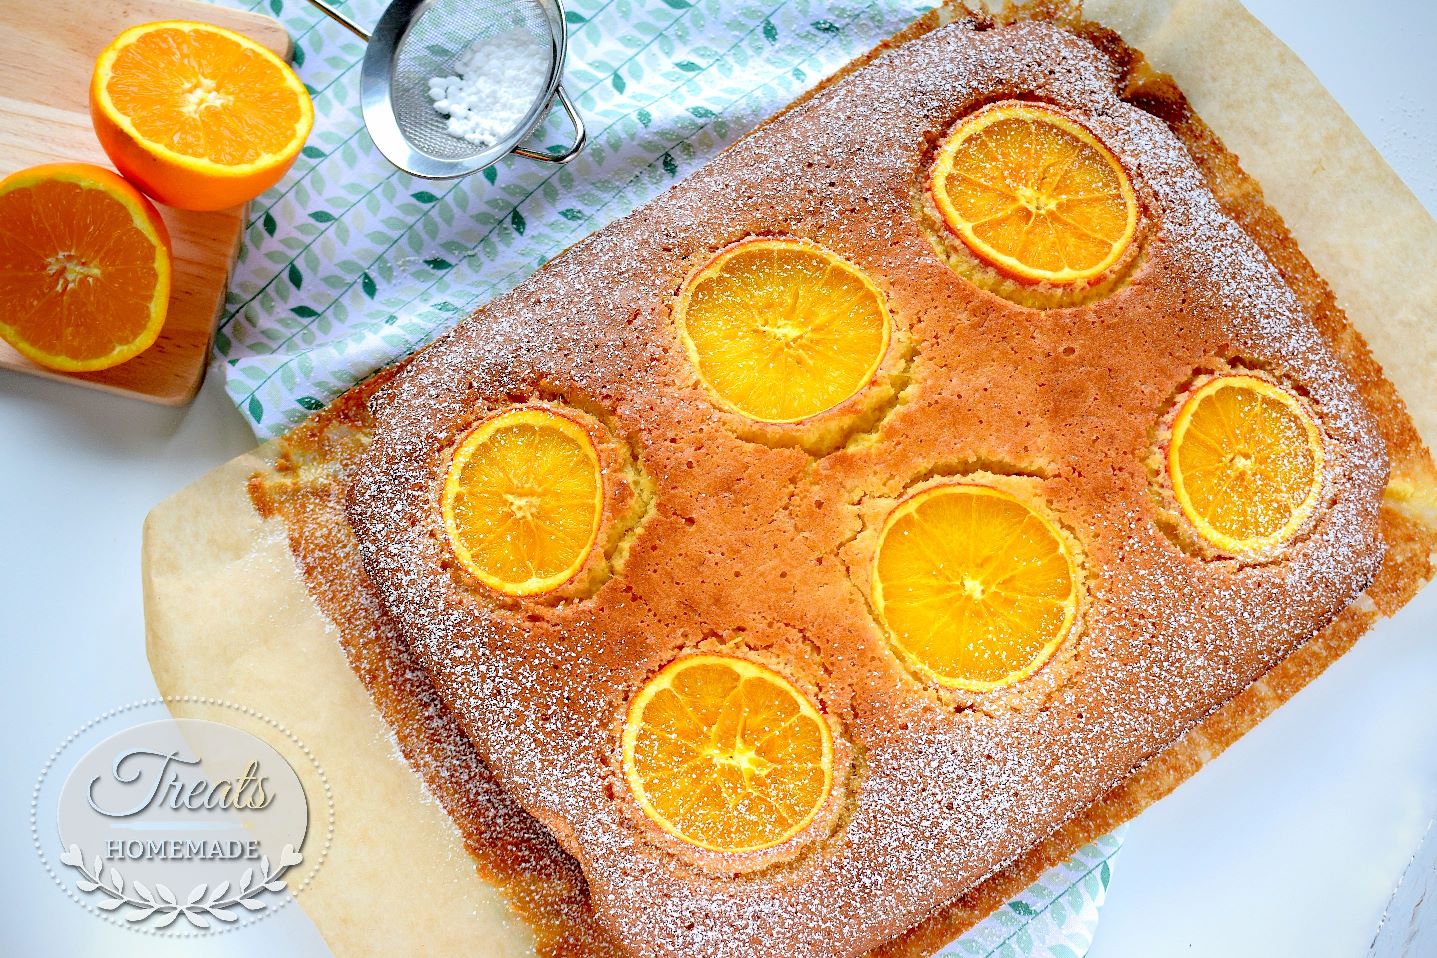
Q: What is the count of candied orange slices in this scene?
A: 6